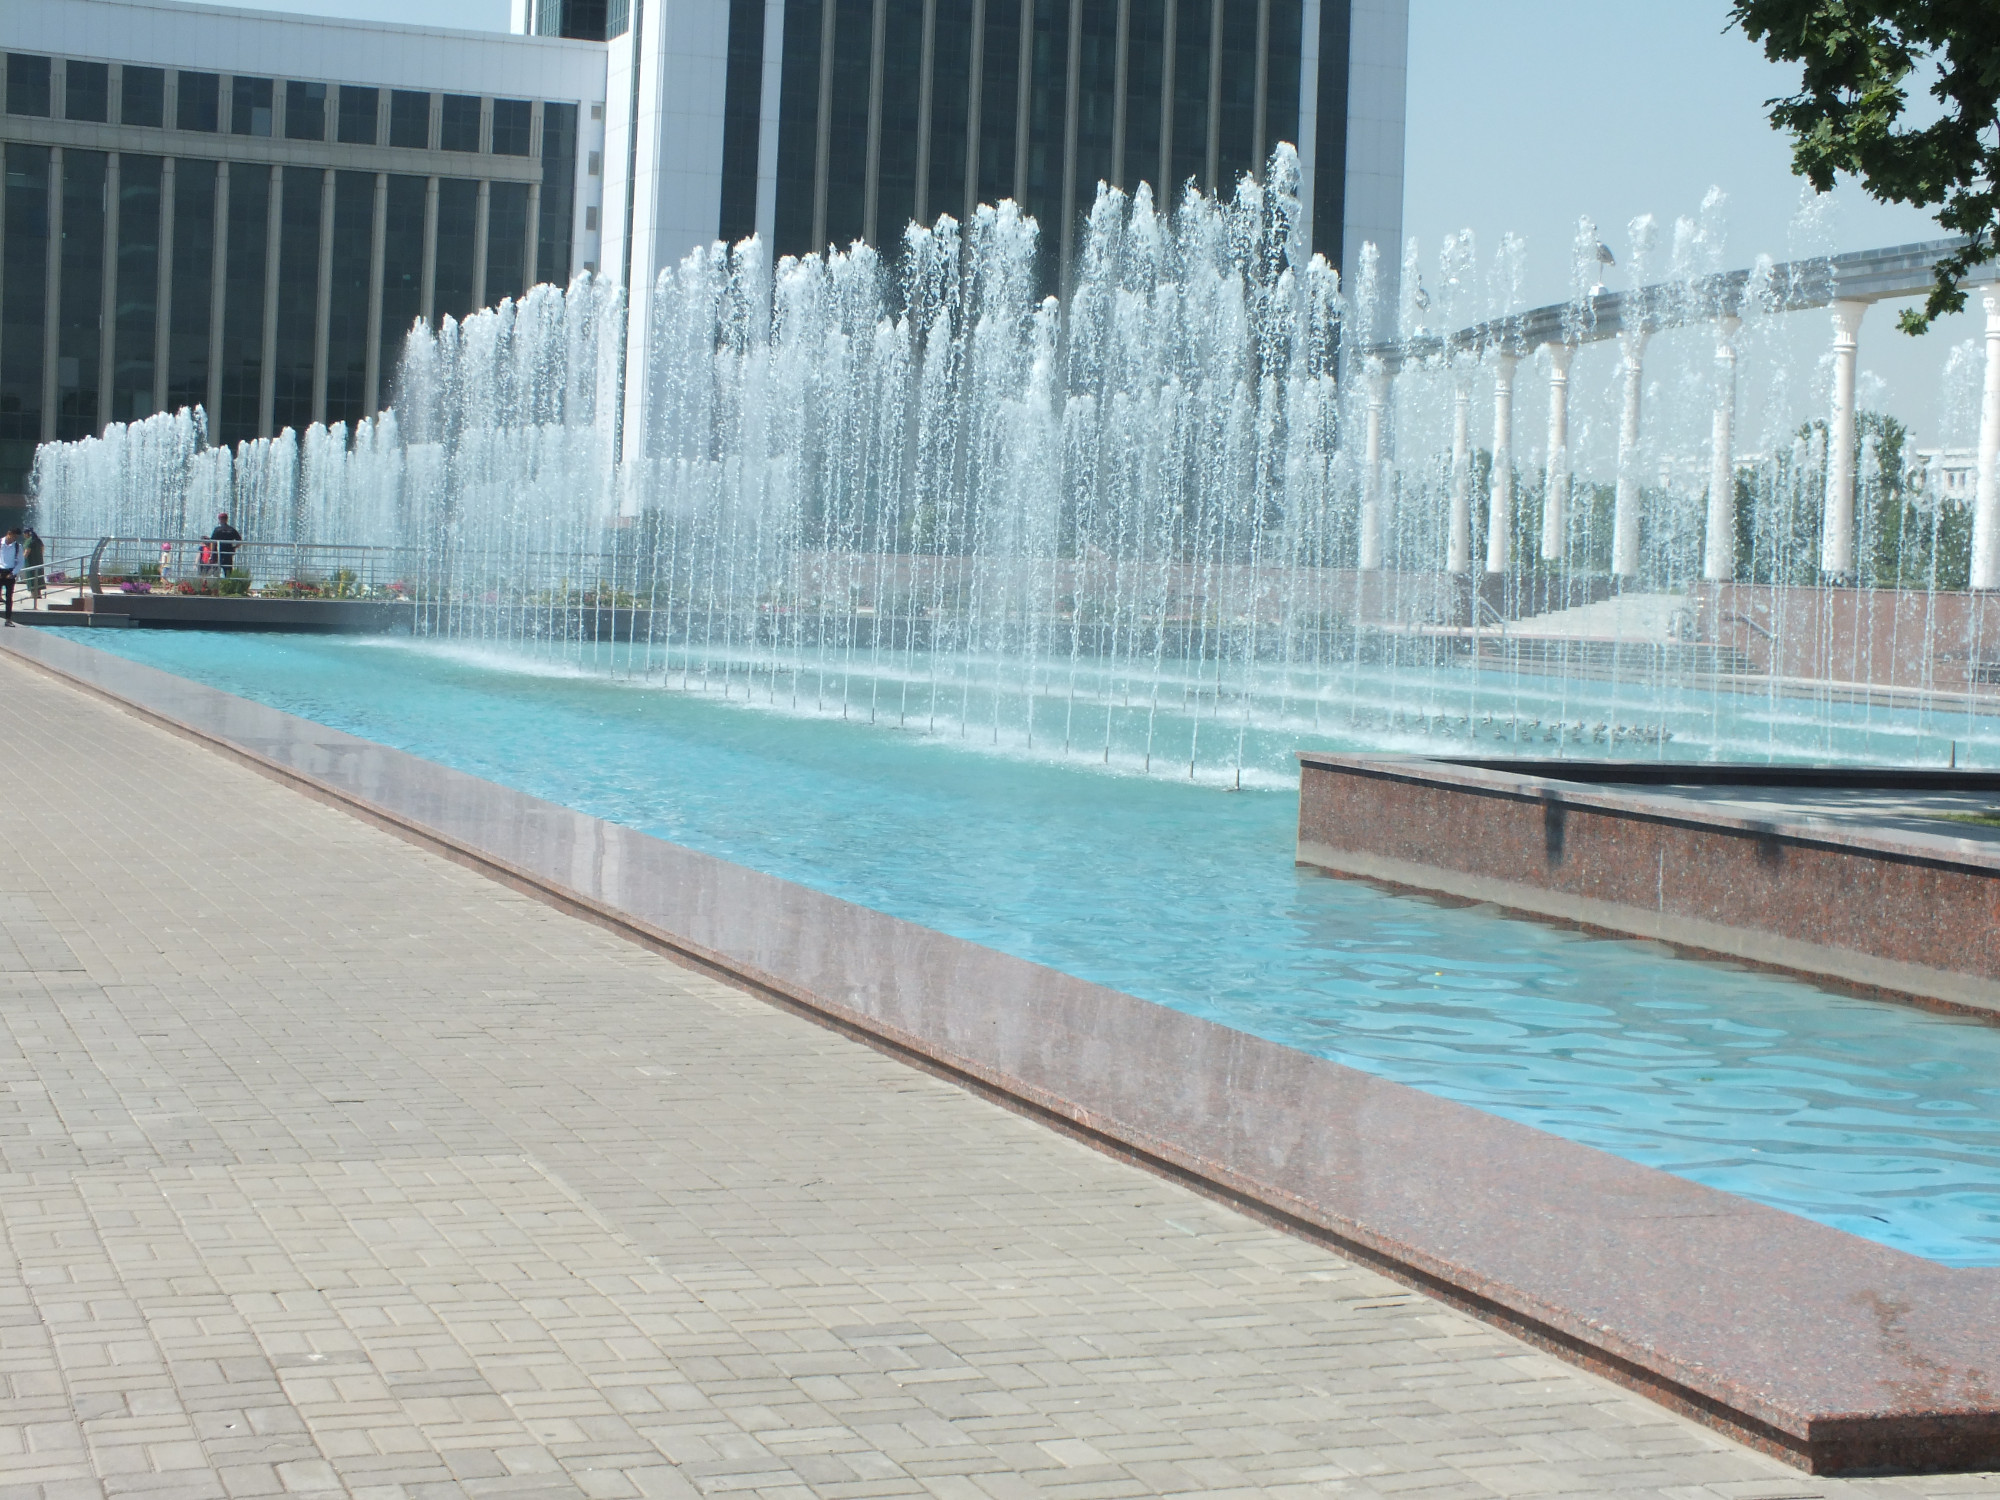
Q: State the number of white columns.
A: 8